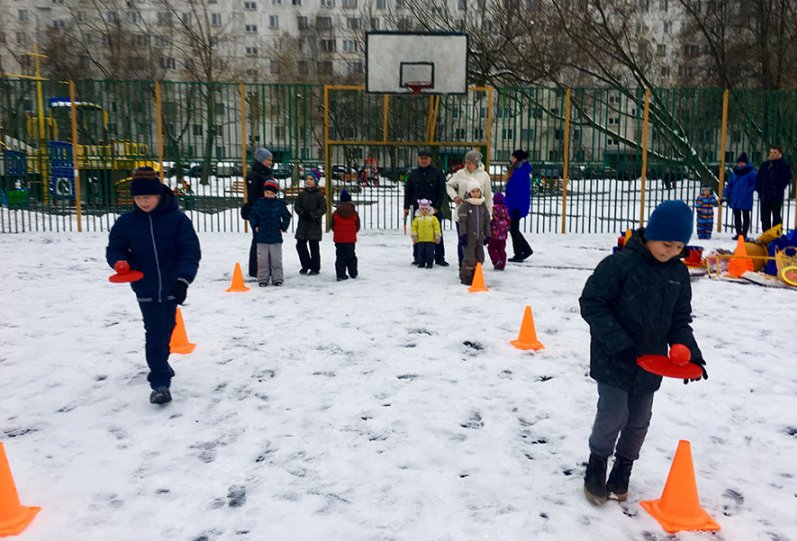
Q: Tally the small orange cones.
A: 7